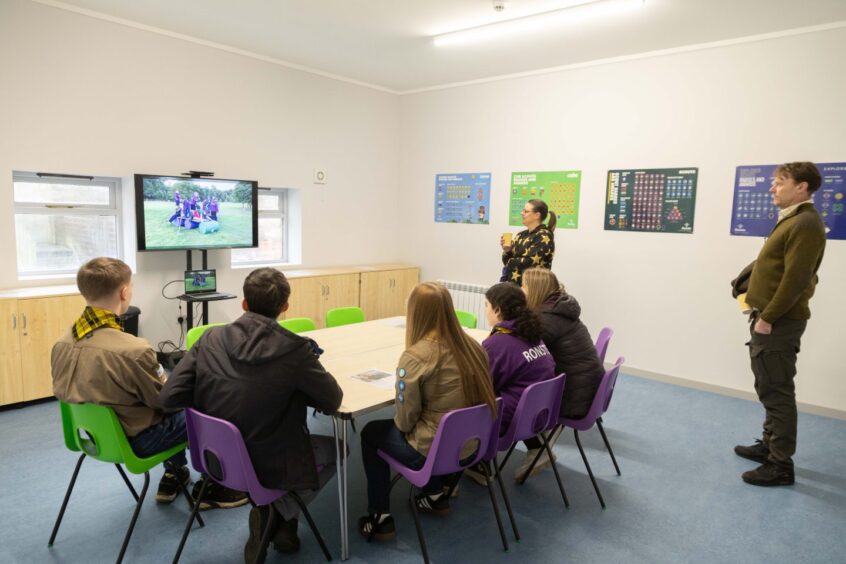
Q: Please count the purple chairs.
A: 5